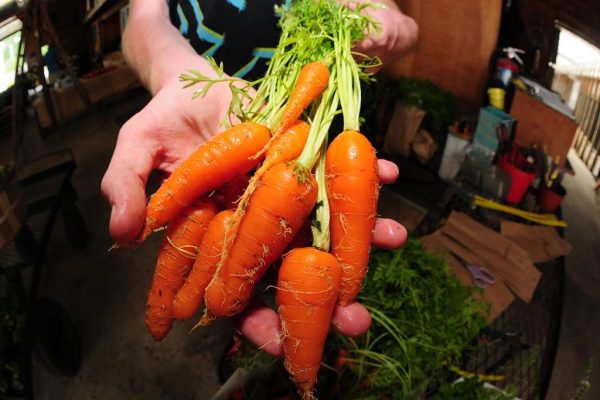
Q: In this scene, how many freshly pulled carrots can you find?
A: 8